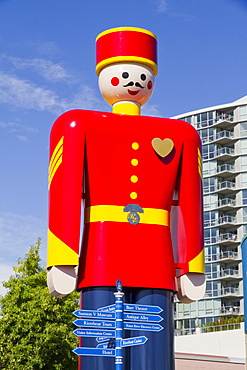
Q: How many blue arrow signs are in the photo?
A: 11